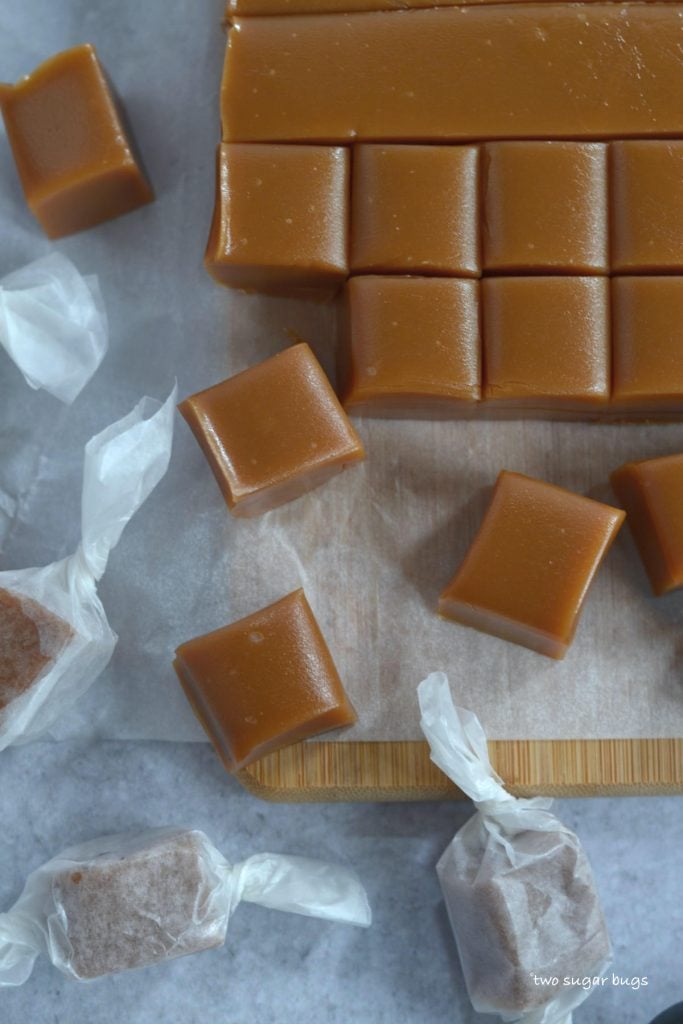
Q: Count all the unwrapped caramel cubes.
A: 12